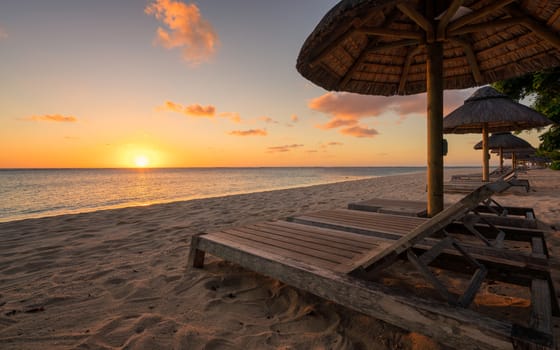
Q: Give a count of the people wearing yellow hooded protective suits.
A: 0